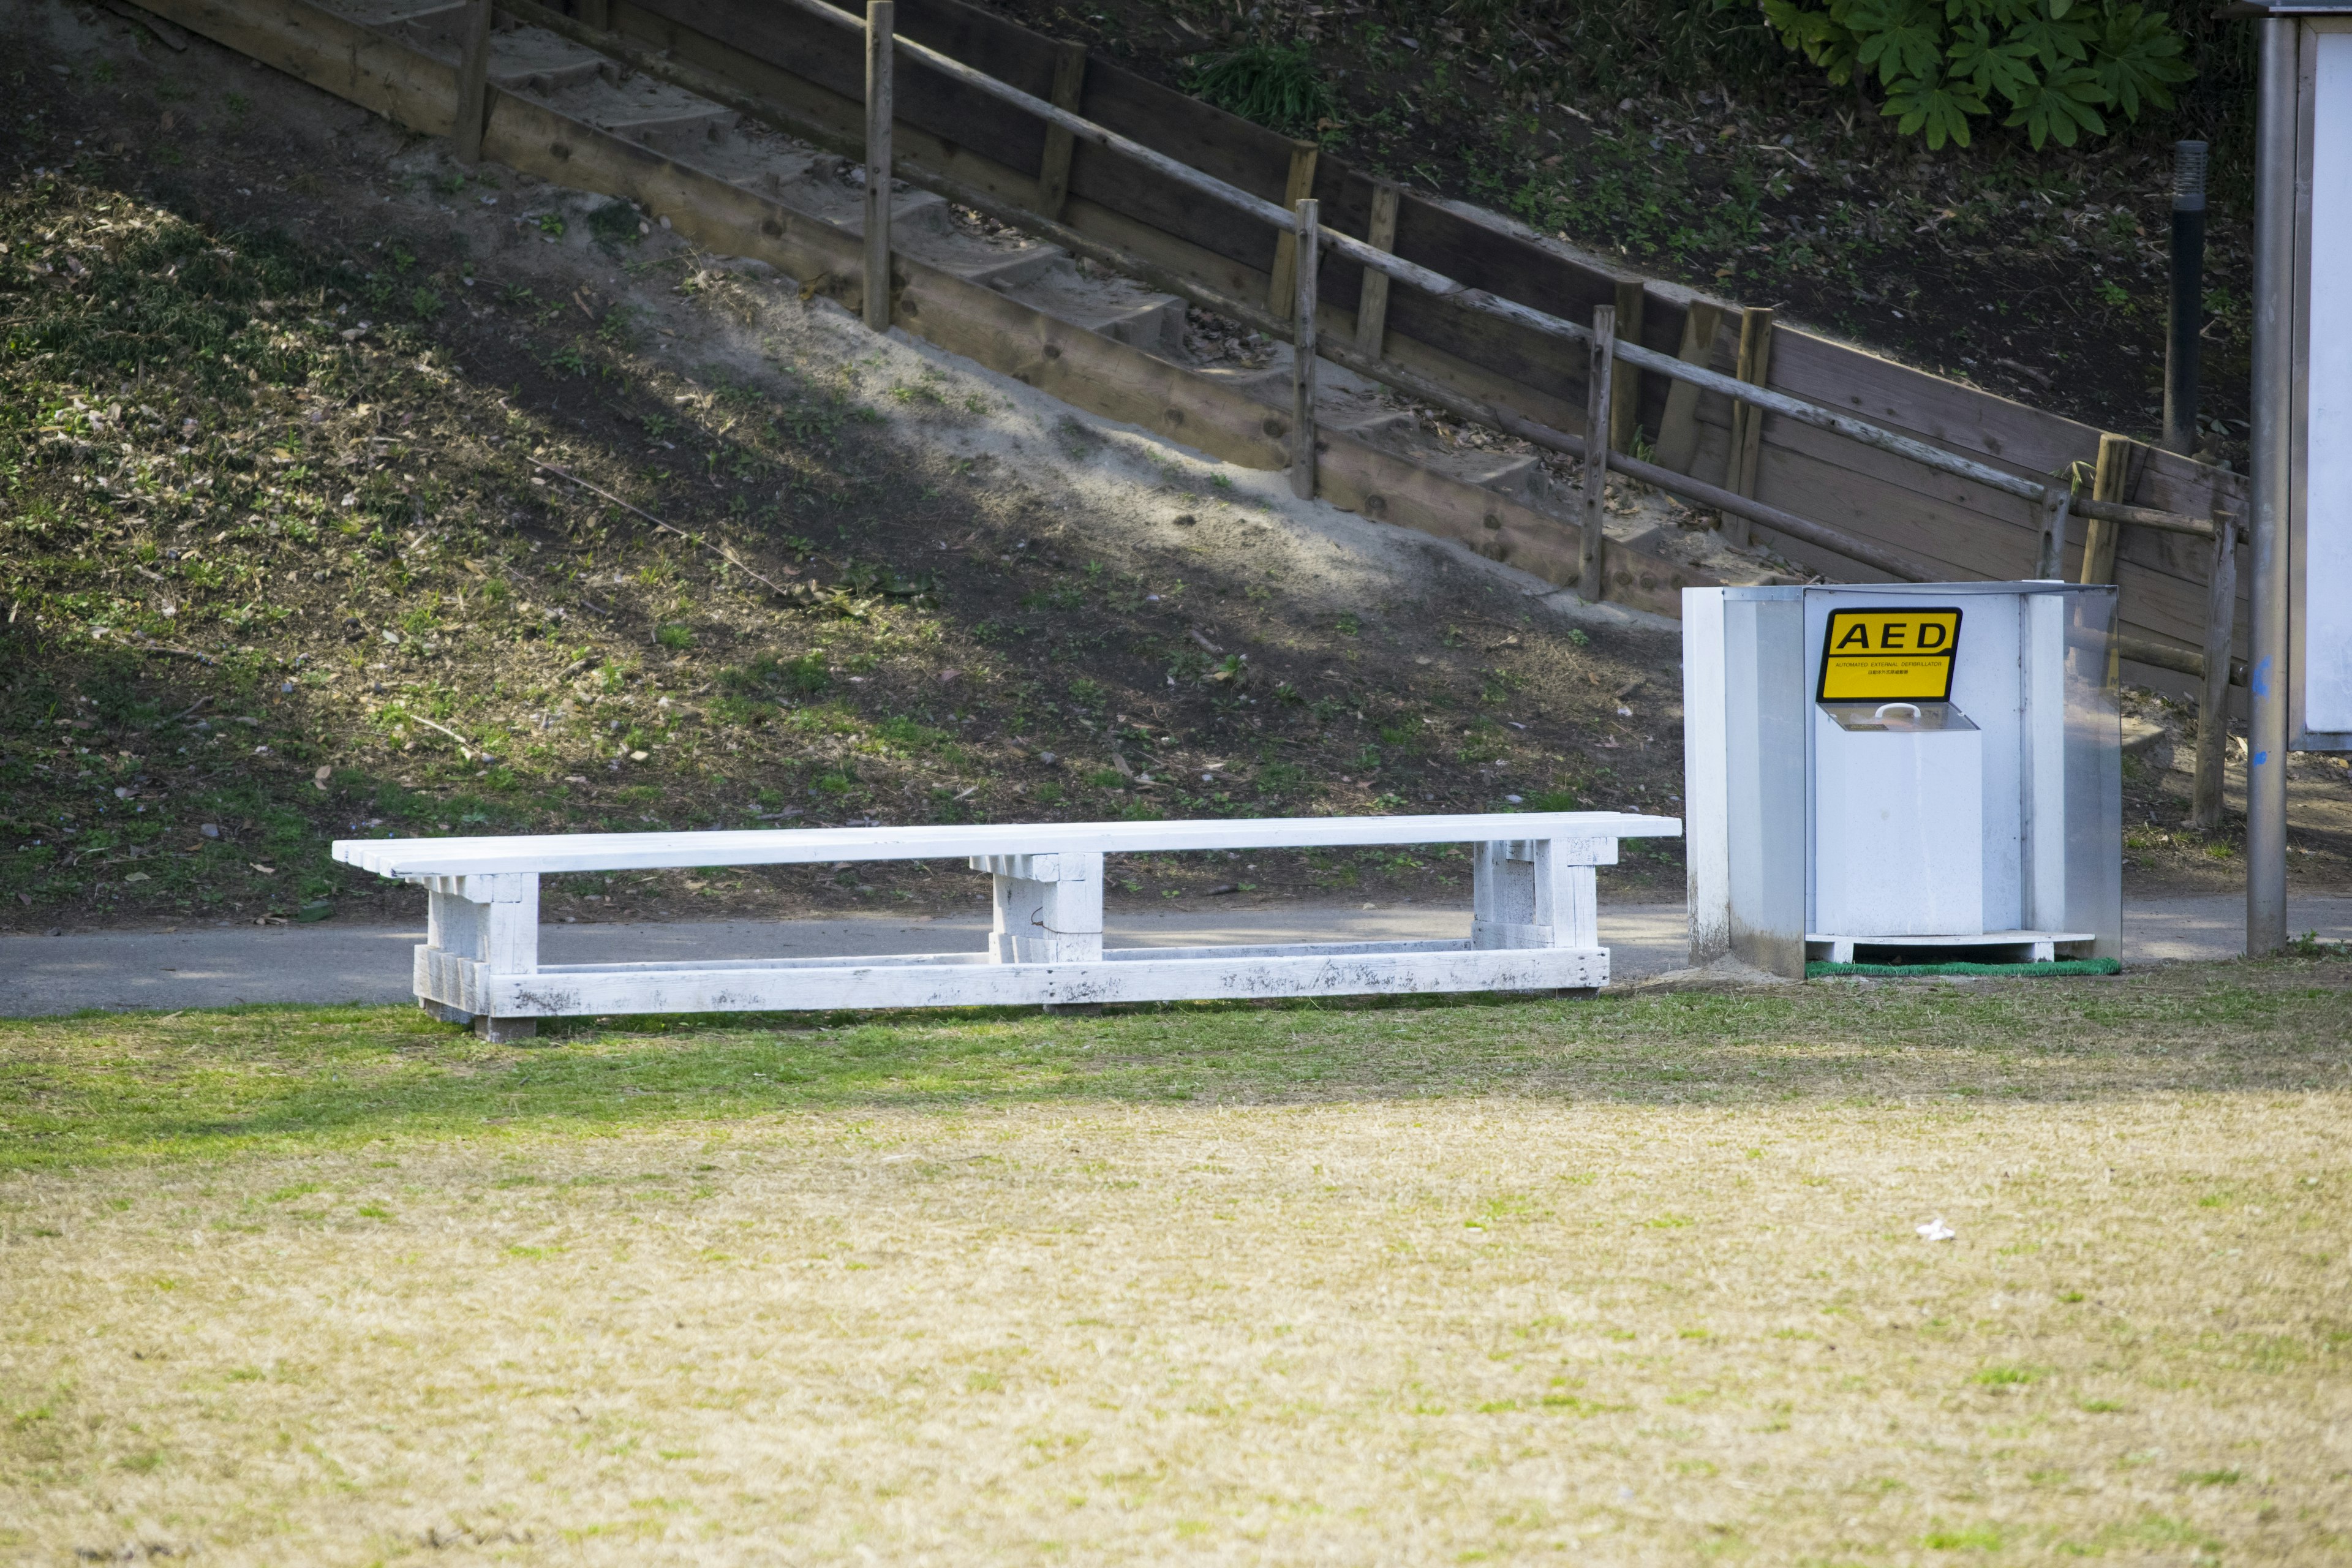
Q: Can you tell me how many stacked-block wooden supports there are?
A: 3